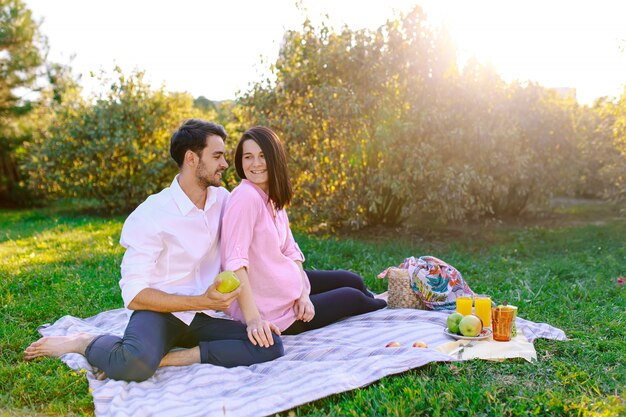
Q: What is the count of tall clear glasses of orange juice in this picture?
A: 2